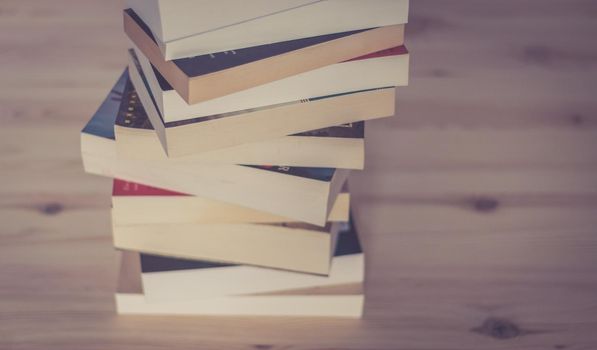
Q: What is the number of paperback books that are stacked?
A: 11